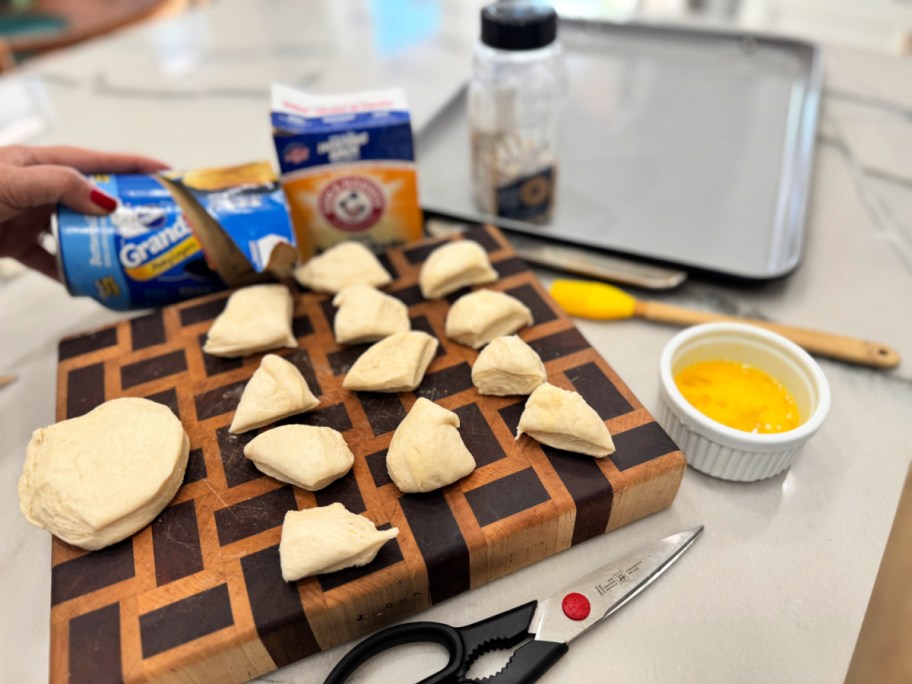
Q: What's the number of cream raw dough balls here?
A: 13